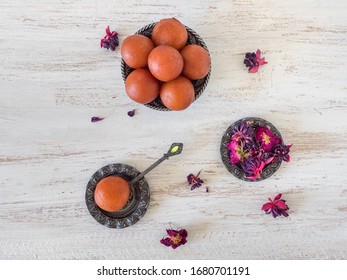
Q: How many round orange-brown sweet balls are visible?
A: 7